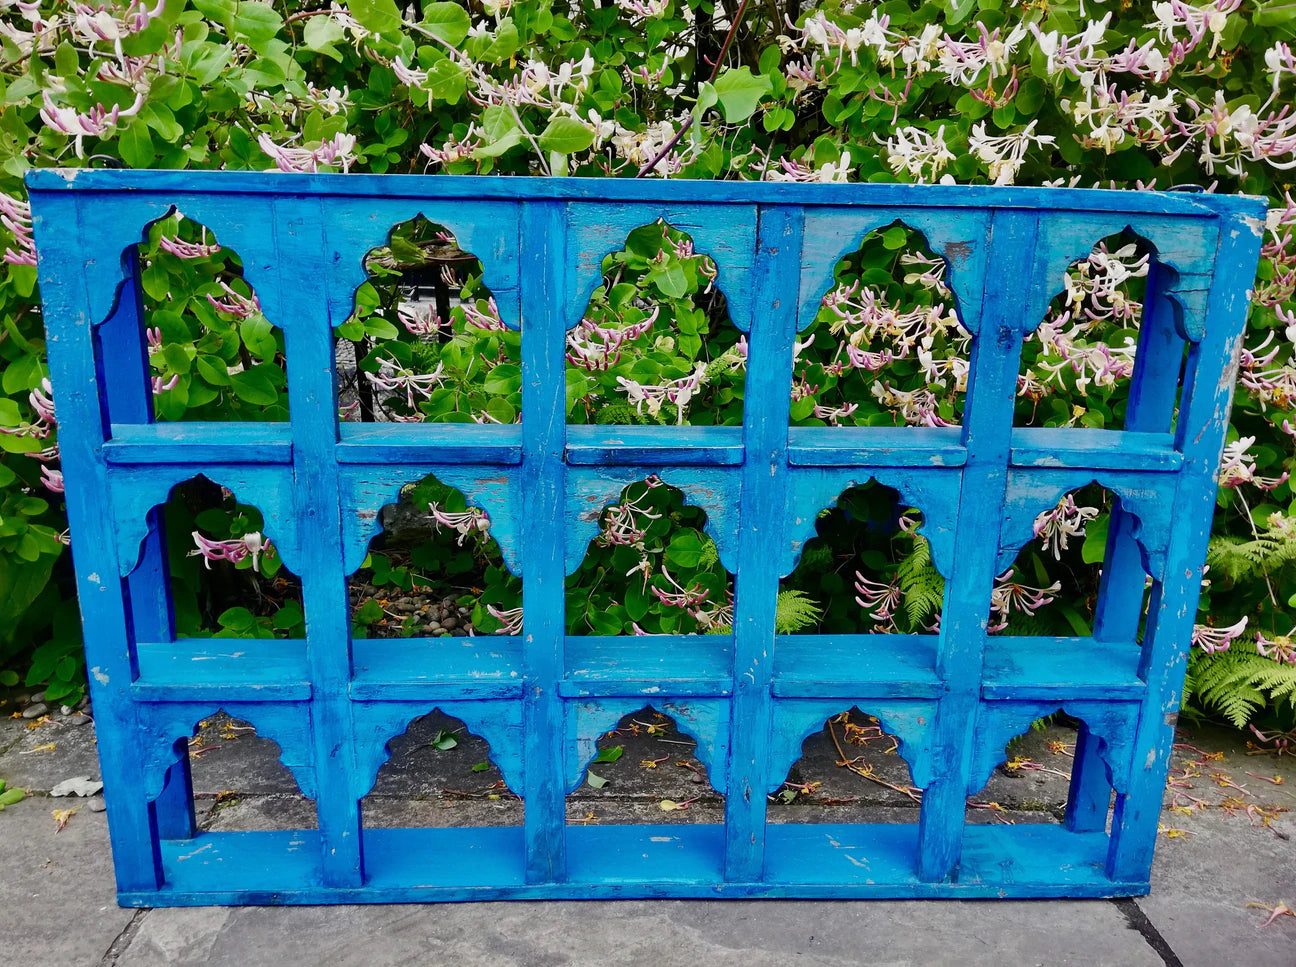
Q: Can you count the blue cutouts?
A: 15